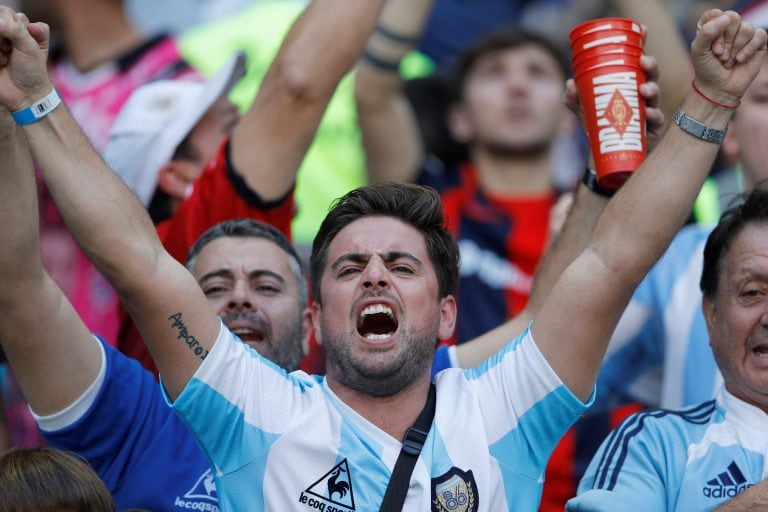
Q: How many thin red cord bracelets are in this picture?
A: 1